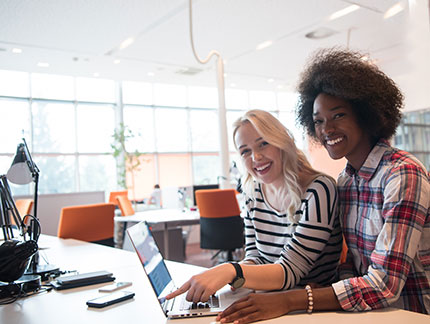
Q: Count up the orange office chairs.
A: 5